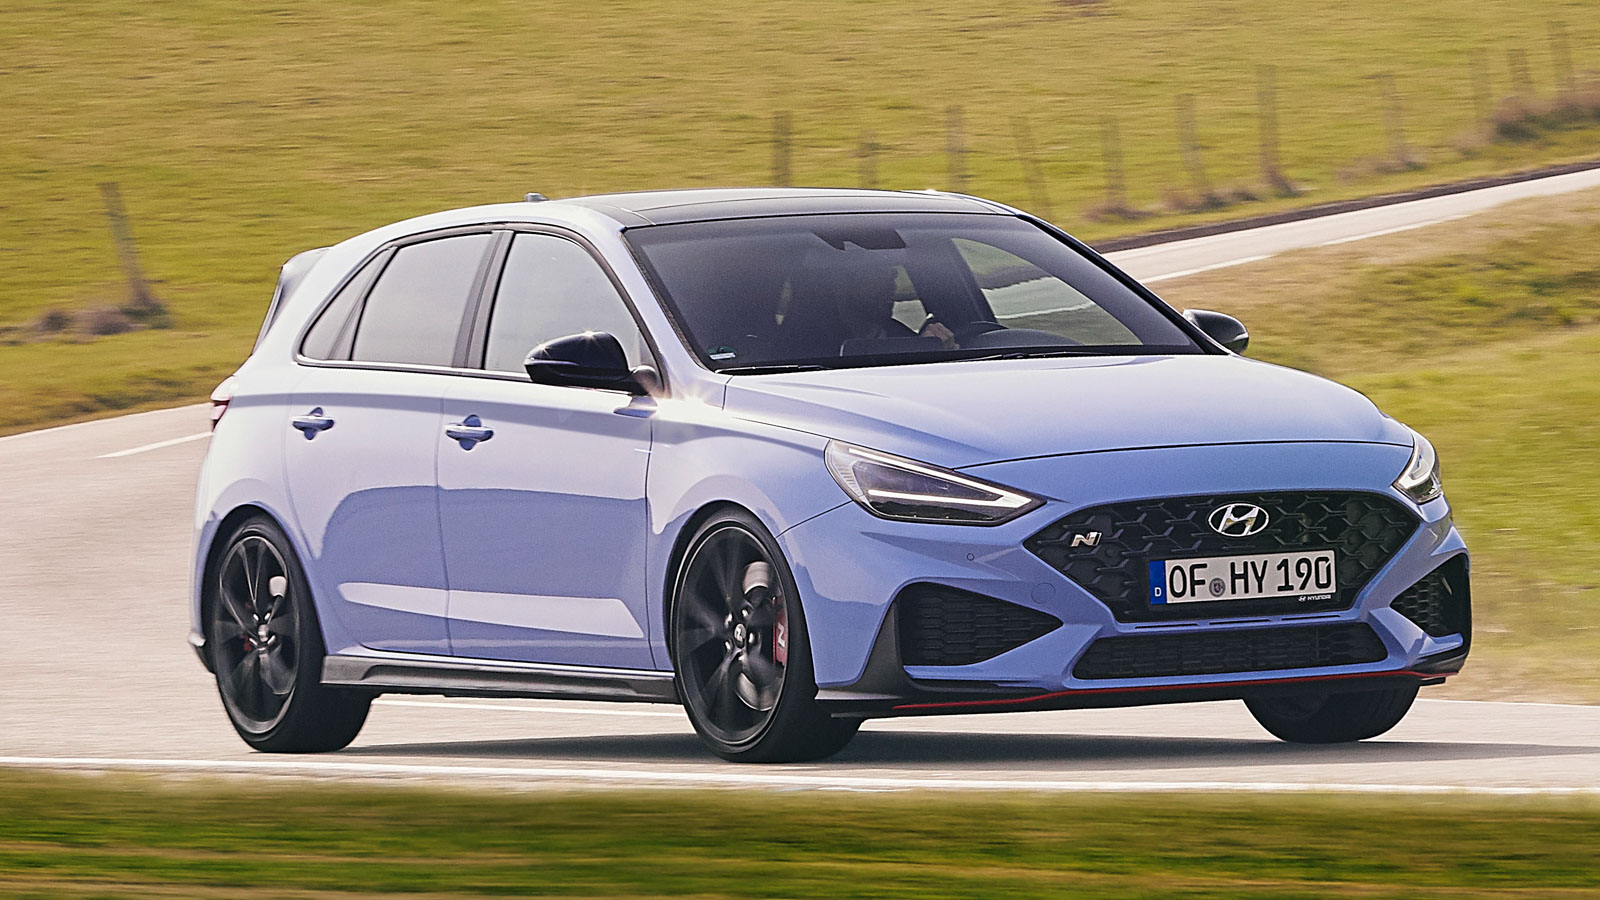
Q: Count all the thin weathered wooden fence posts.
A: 12